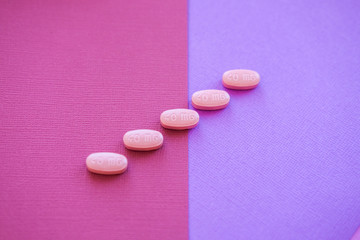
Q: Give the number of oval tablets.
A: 5